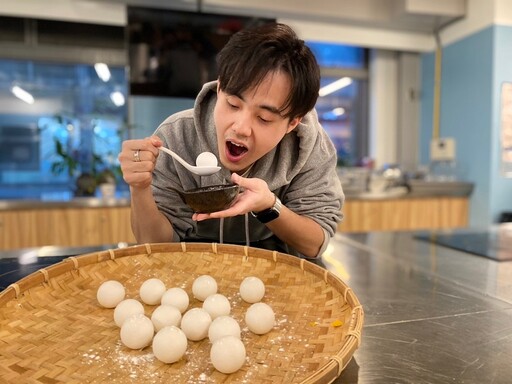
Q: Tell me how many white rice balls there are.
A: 15